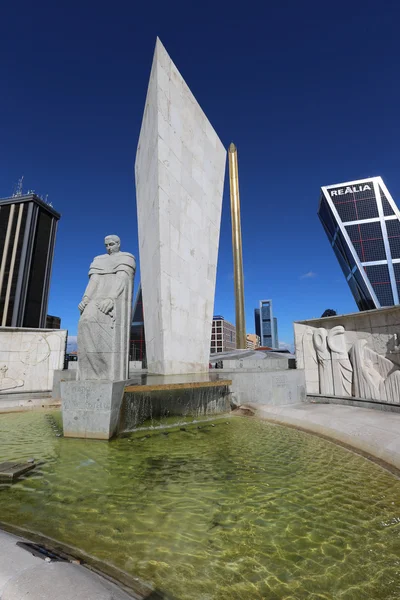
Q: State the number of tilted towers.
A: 1